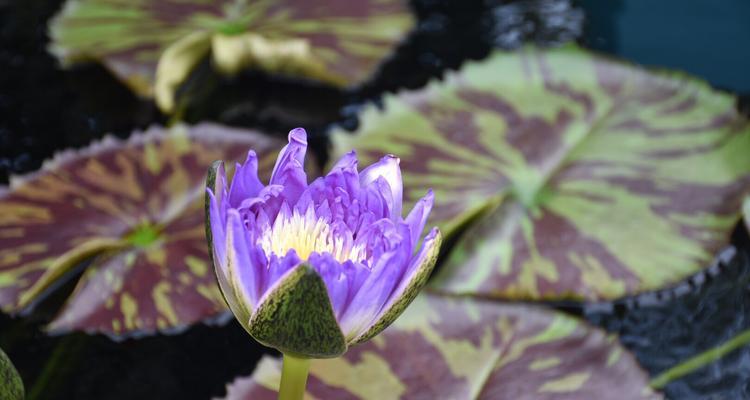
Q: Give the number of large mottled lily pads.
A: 4